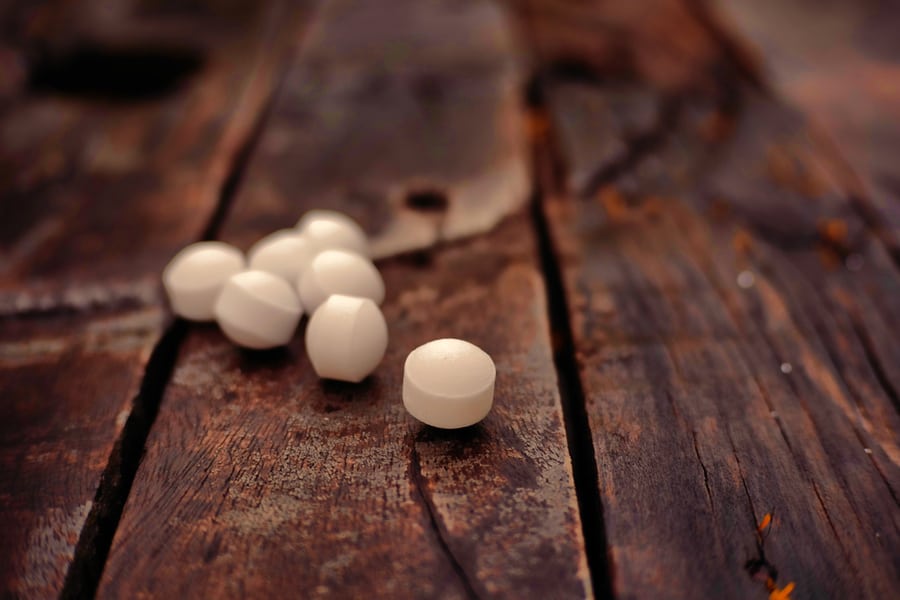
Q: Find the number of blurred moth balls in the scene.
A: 6